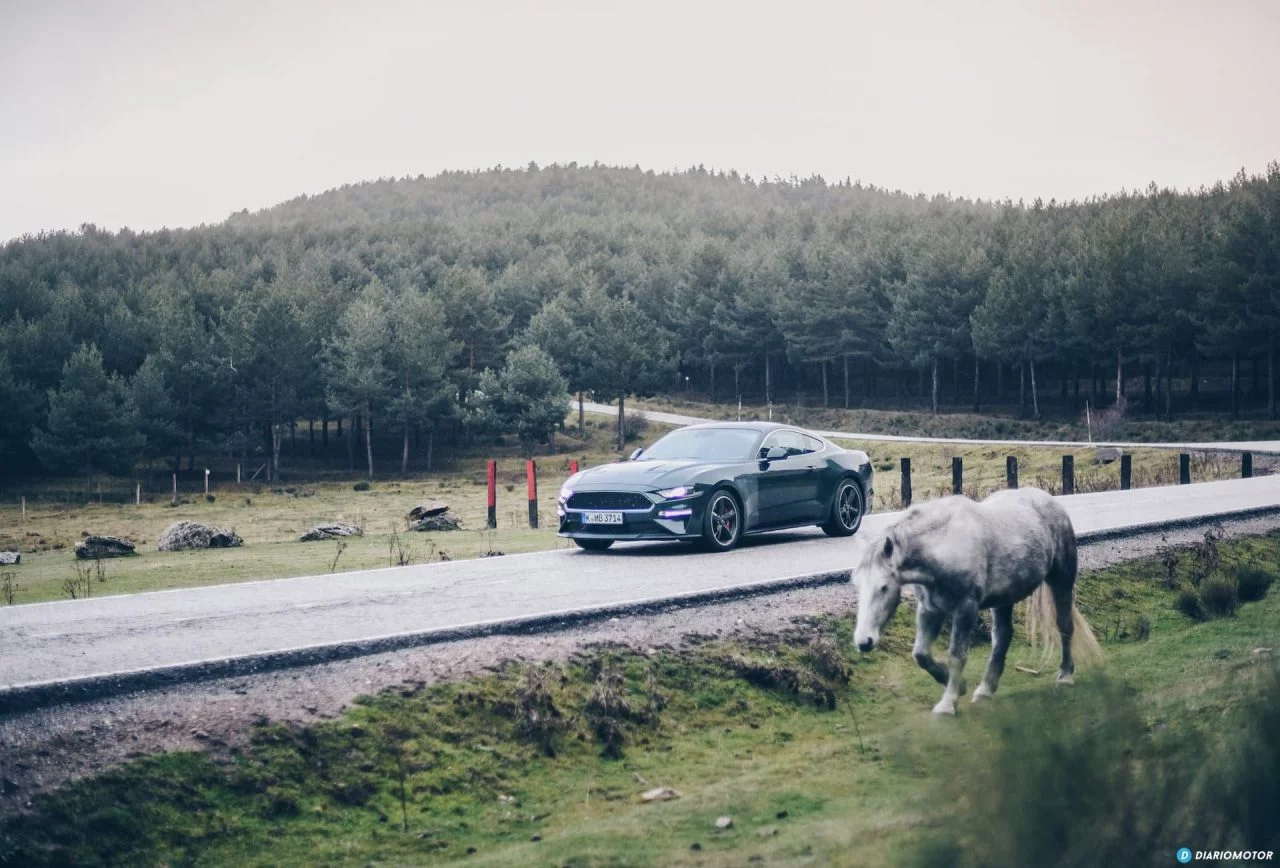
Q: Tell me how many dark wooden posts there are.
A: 7